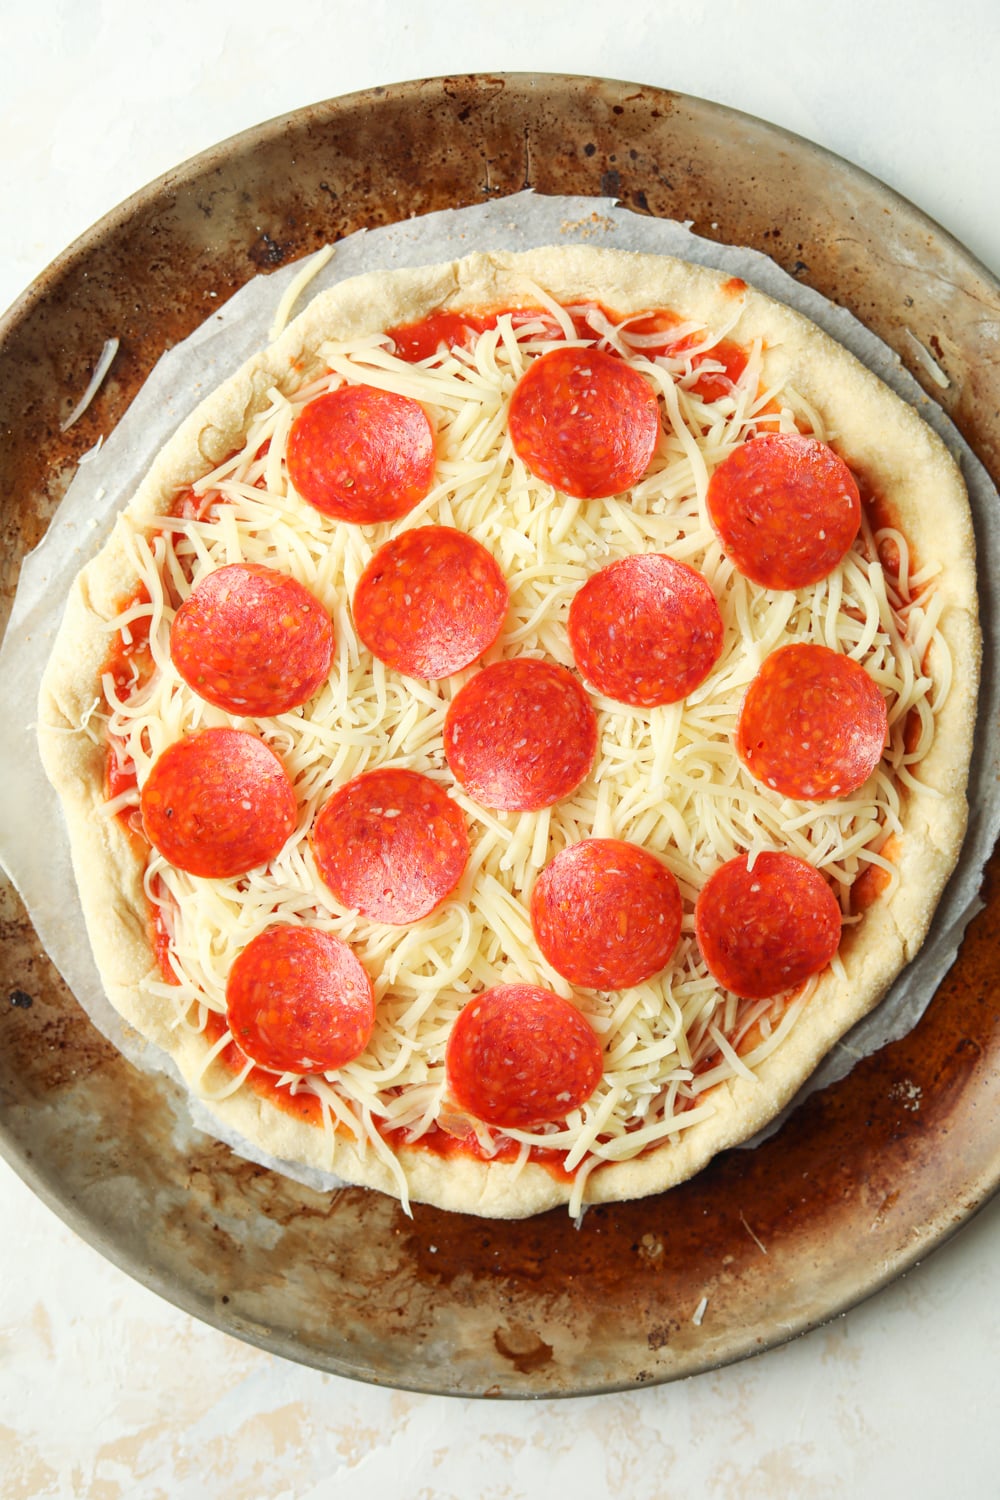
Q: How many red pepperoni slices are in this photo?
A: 14